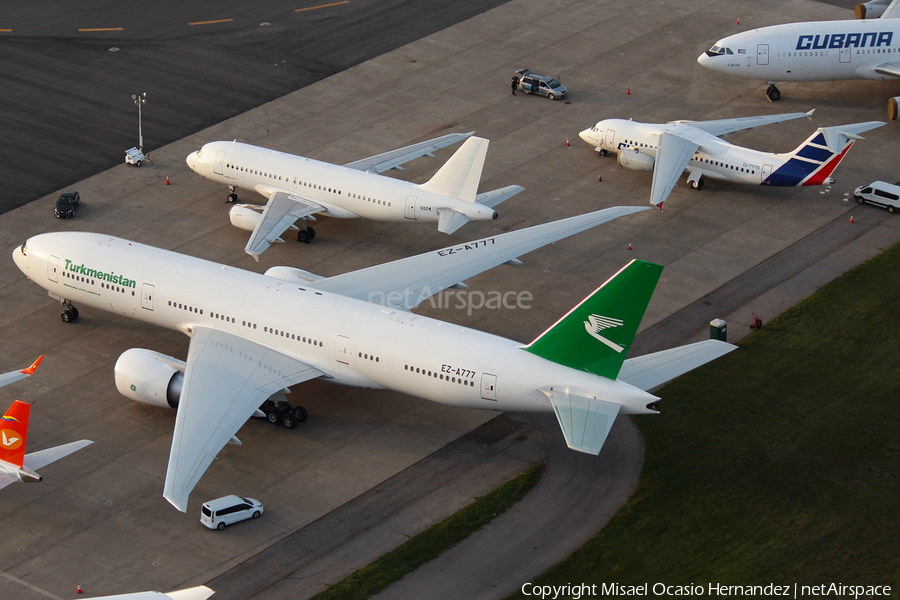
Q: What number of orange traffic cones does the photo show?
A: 8